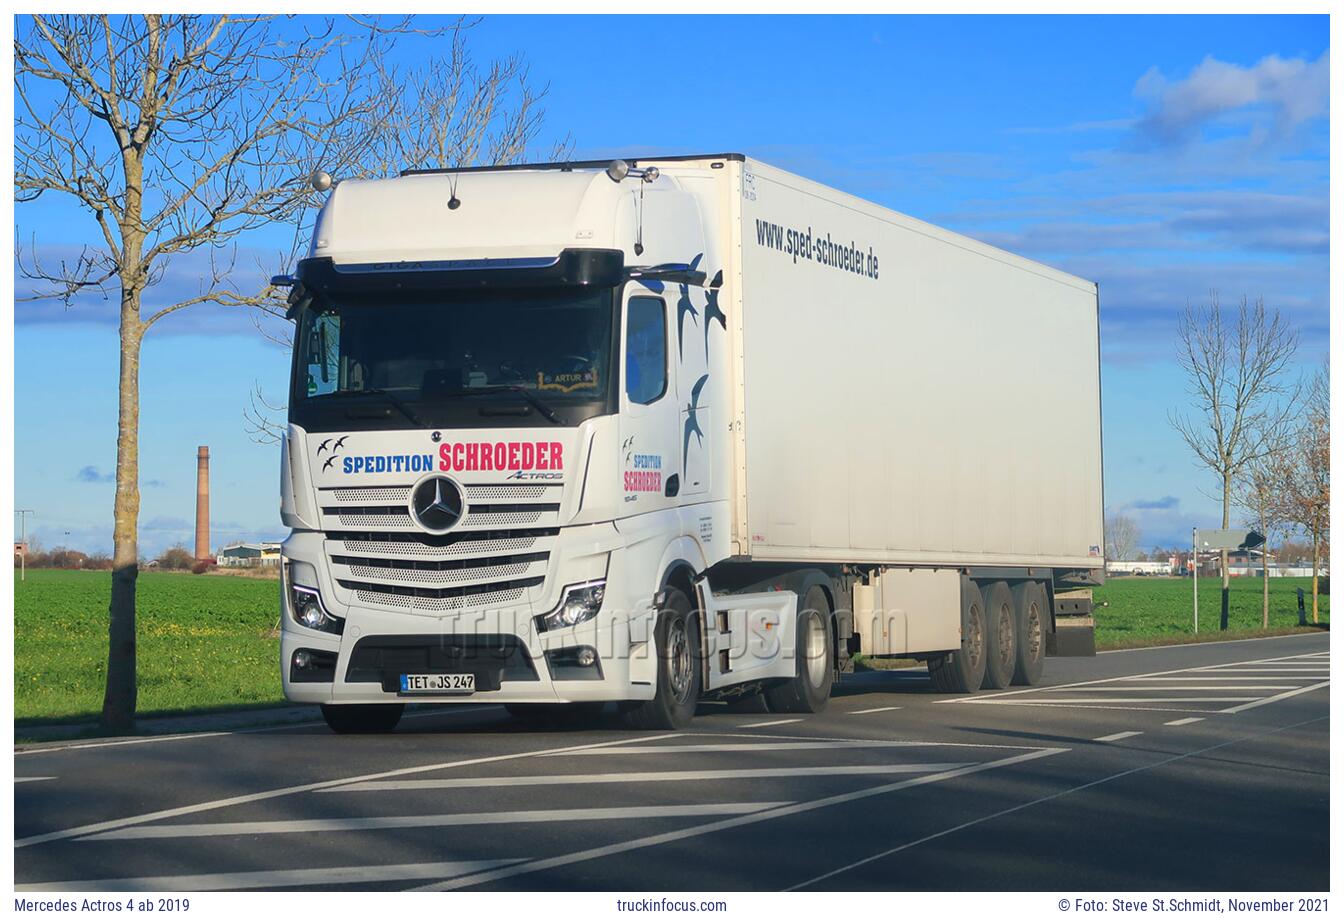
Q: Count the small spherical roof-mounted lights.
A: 3